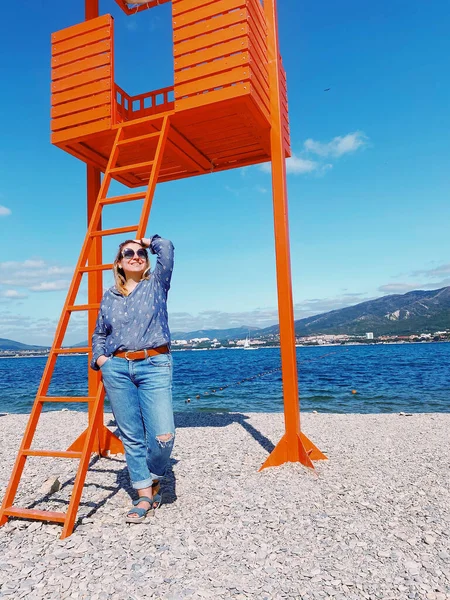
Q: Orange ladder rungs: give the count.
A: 10